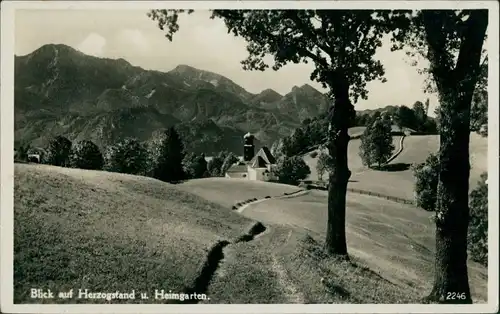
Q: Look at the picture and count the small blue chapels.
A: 0